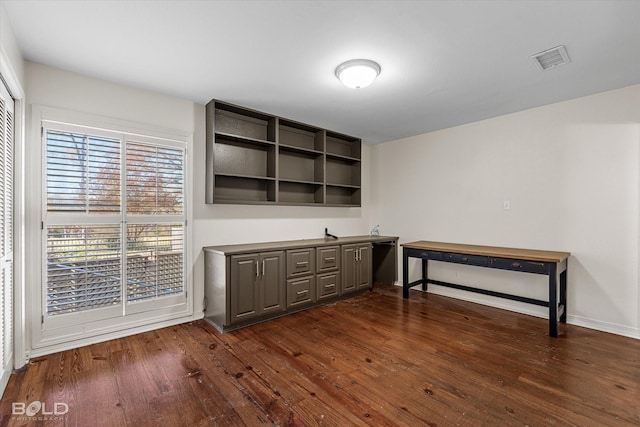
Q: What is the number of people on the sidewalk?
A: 0